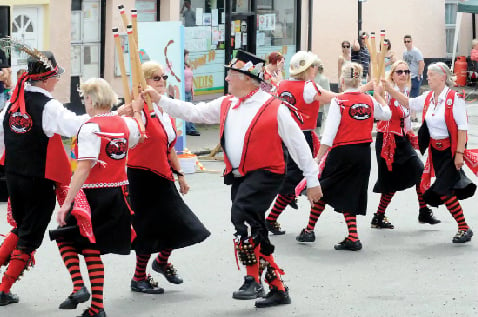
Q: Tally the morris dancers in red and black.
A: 8